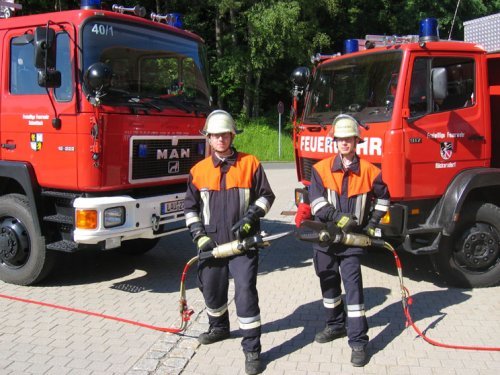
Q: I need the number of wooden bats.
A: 0